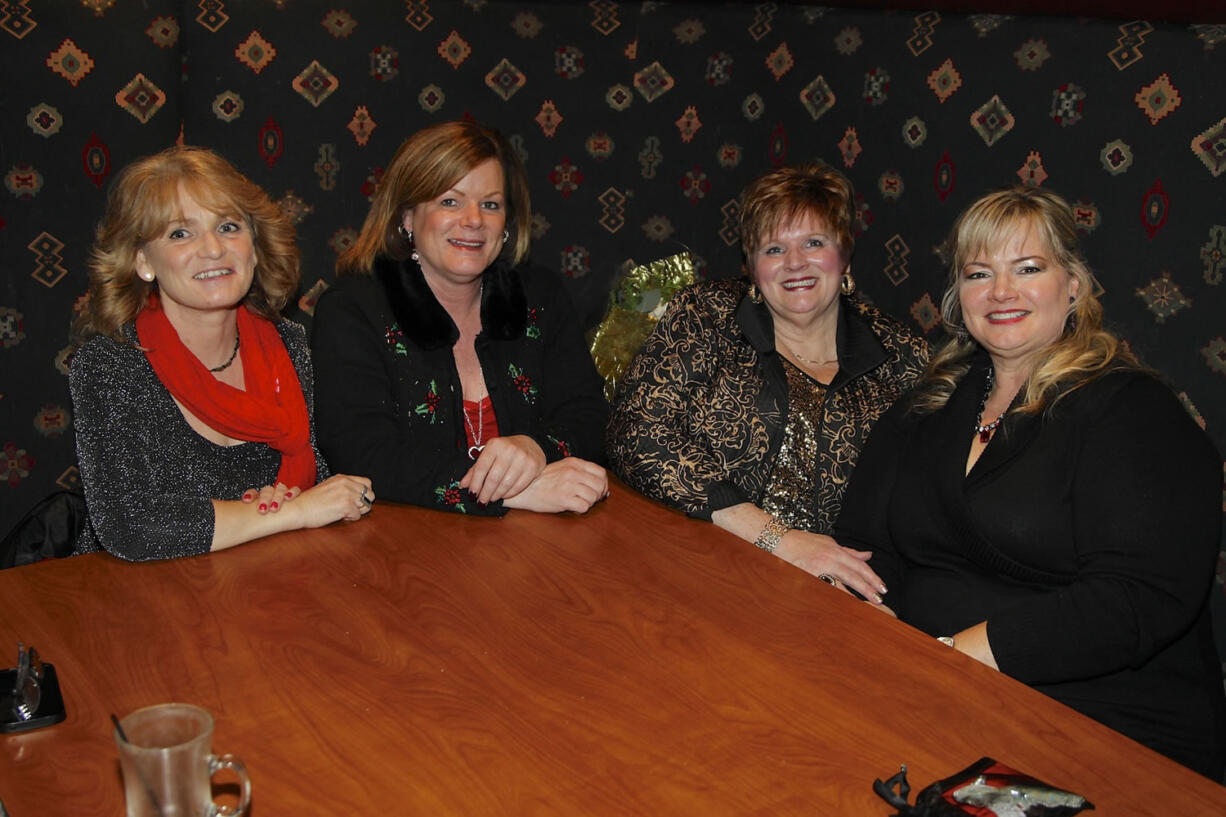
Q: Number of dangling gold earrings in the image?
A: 2